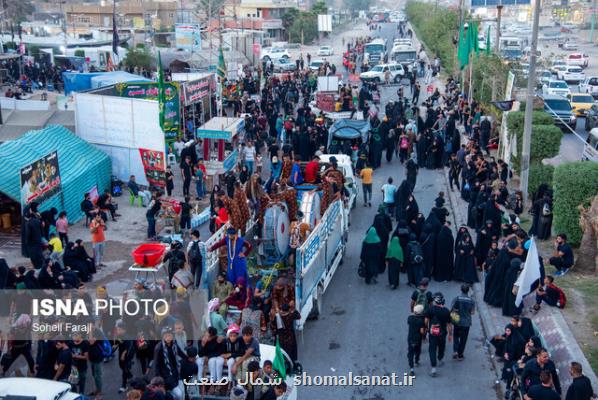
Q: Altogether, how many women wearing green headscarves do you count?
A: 2